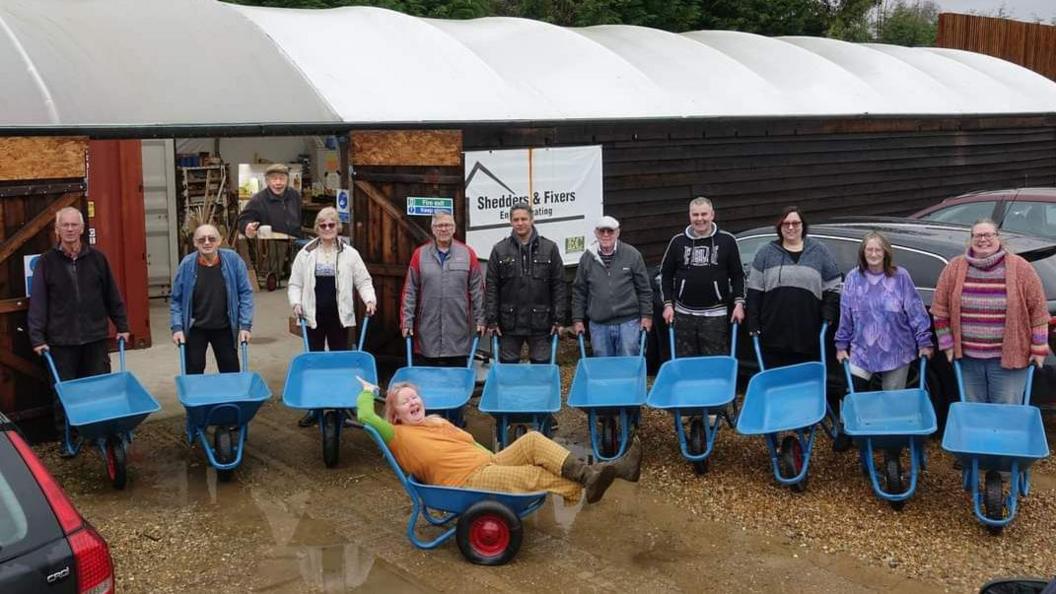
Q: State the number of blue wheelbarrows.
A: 11